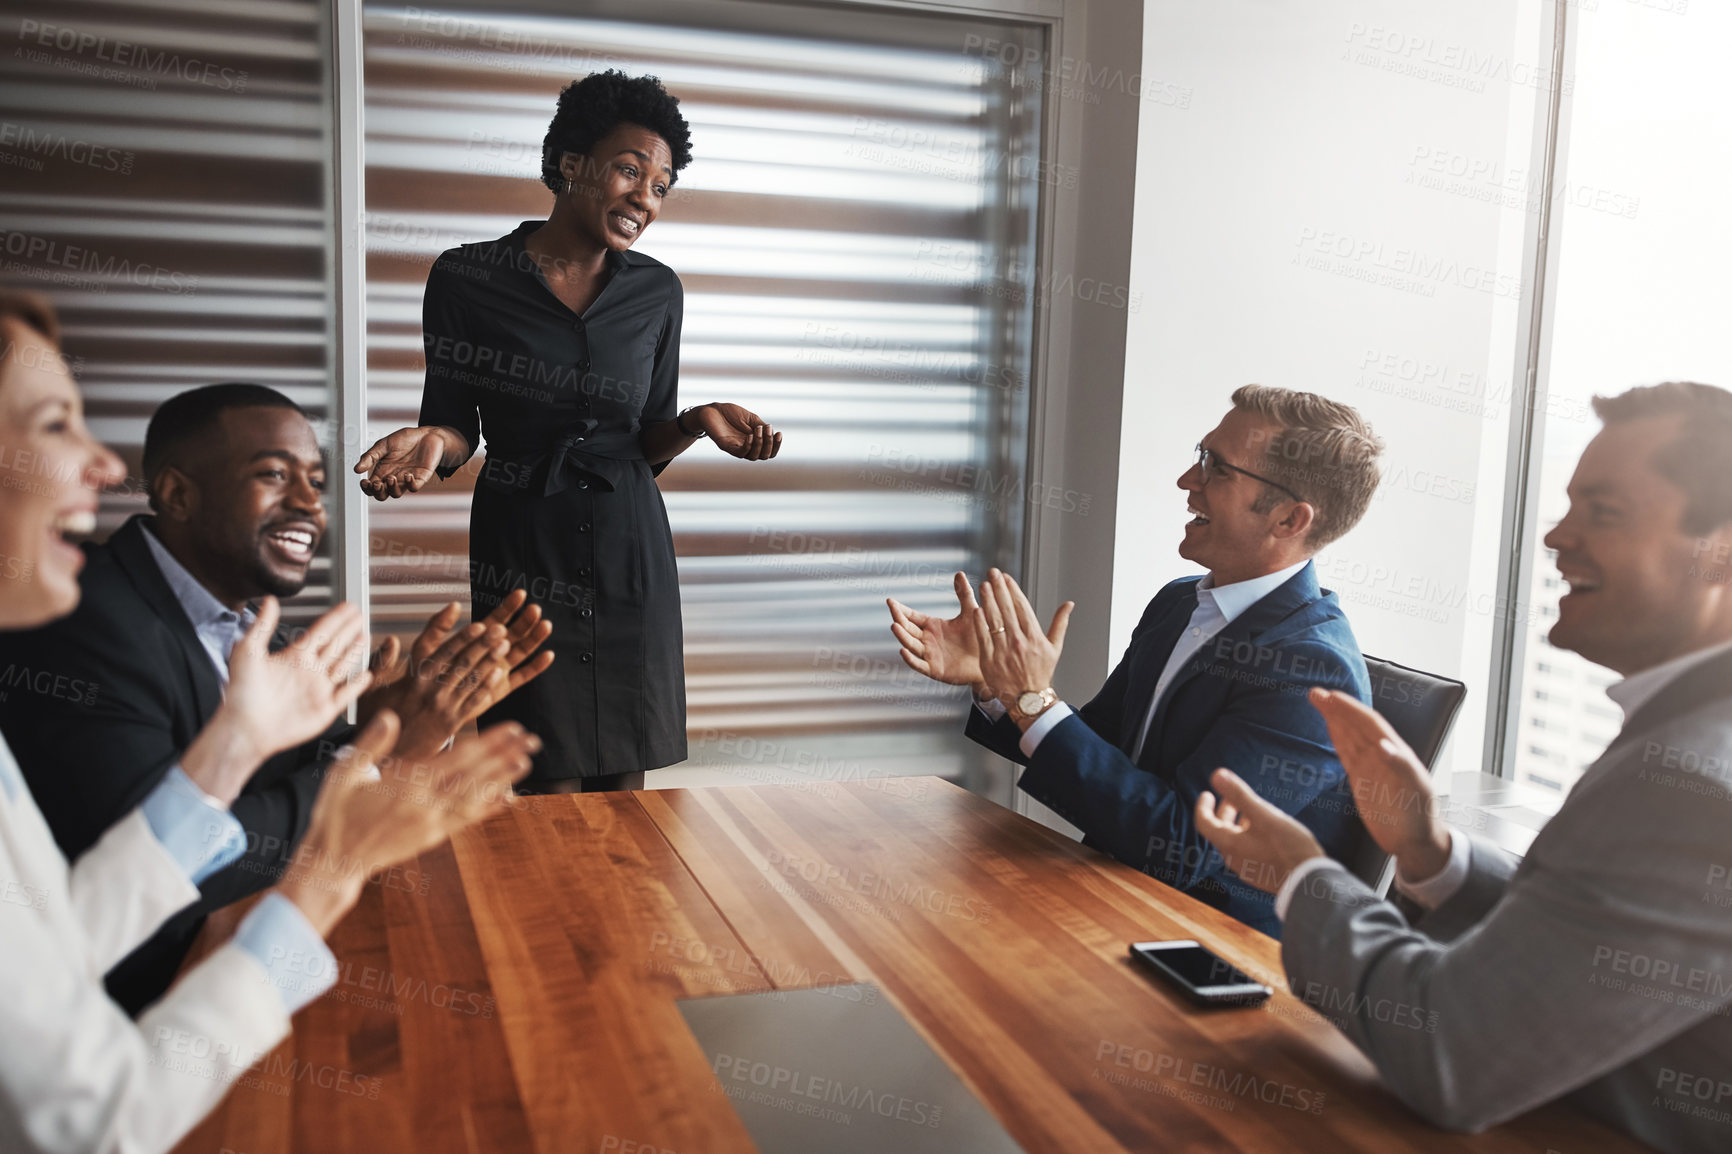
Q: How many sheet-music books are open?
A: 0